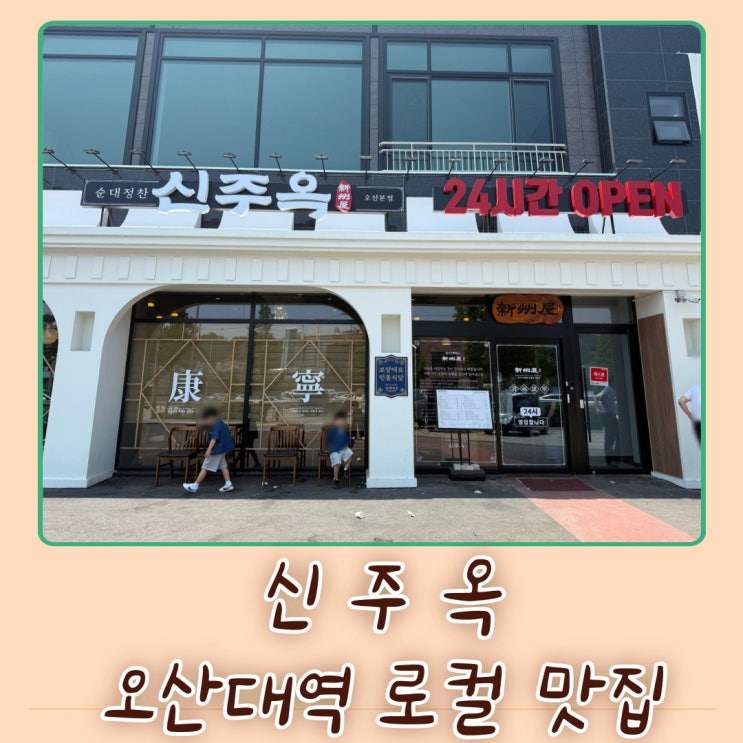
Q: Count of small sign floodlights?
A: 15